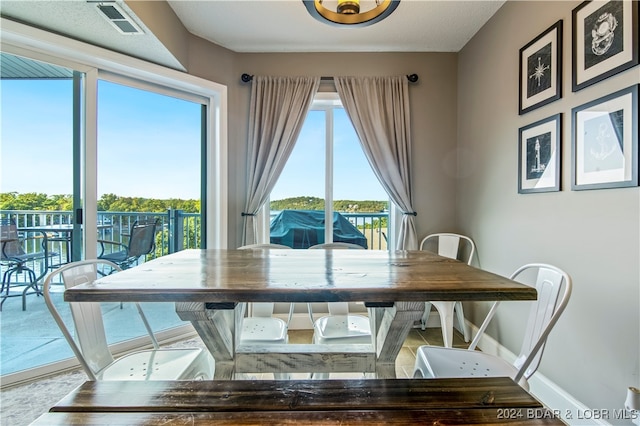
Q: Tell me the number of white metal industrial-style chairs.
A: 5